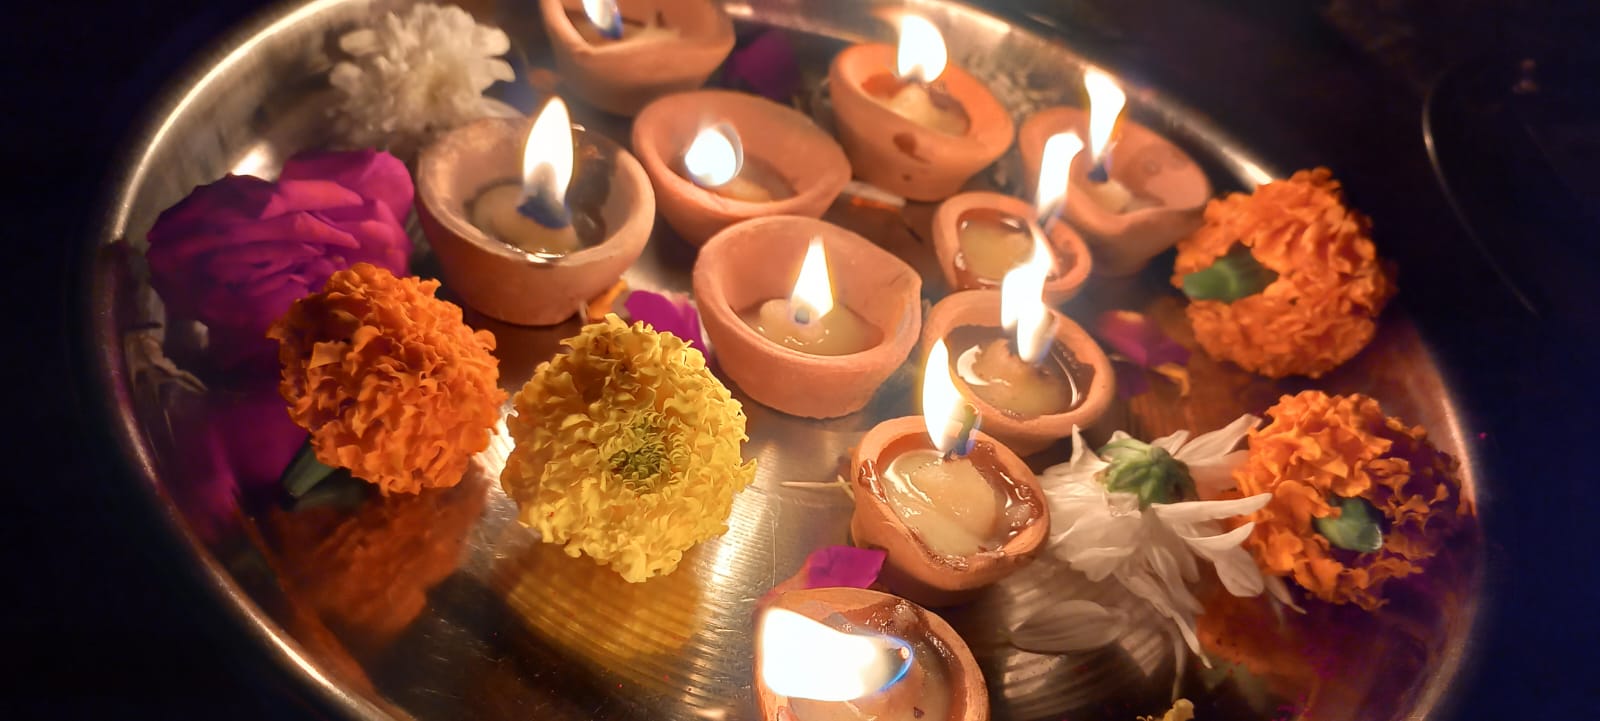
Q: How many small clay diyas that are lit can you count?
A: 10